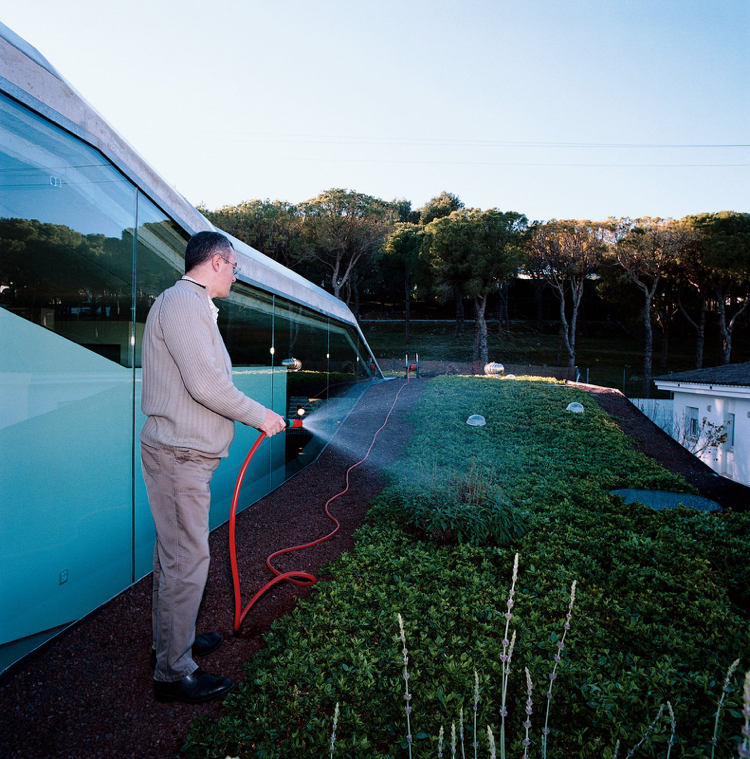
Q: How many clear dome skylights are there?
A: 2